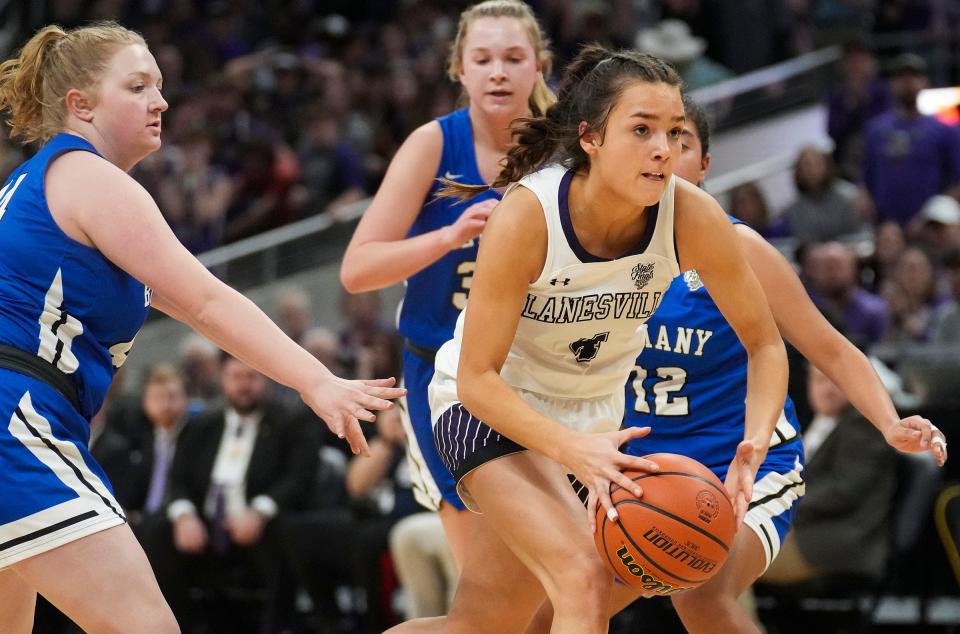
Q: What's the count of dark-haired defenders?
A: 1